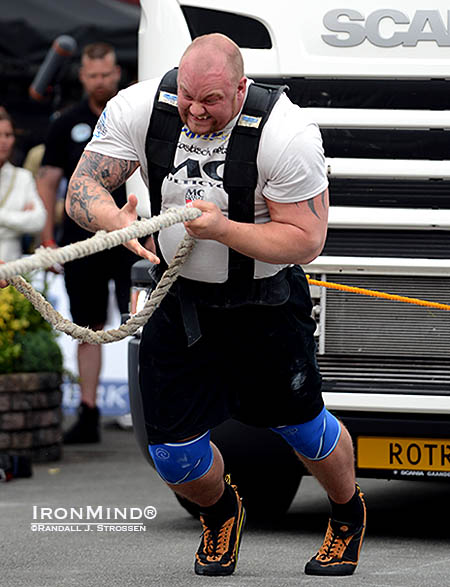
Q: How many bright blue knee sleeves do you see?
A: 2